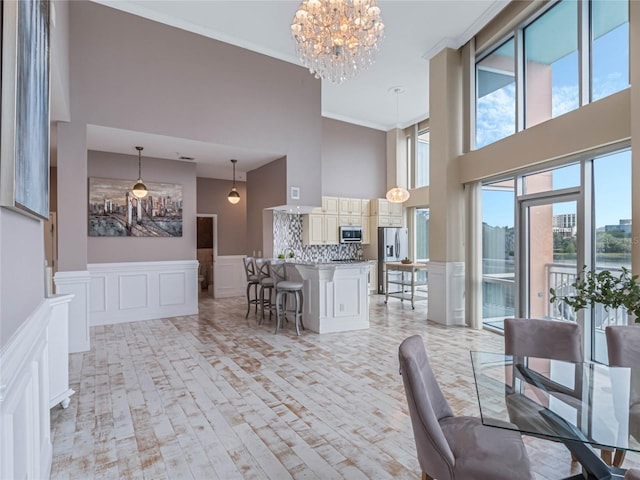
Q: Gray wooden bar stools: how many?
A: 3